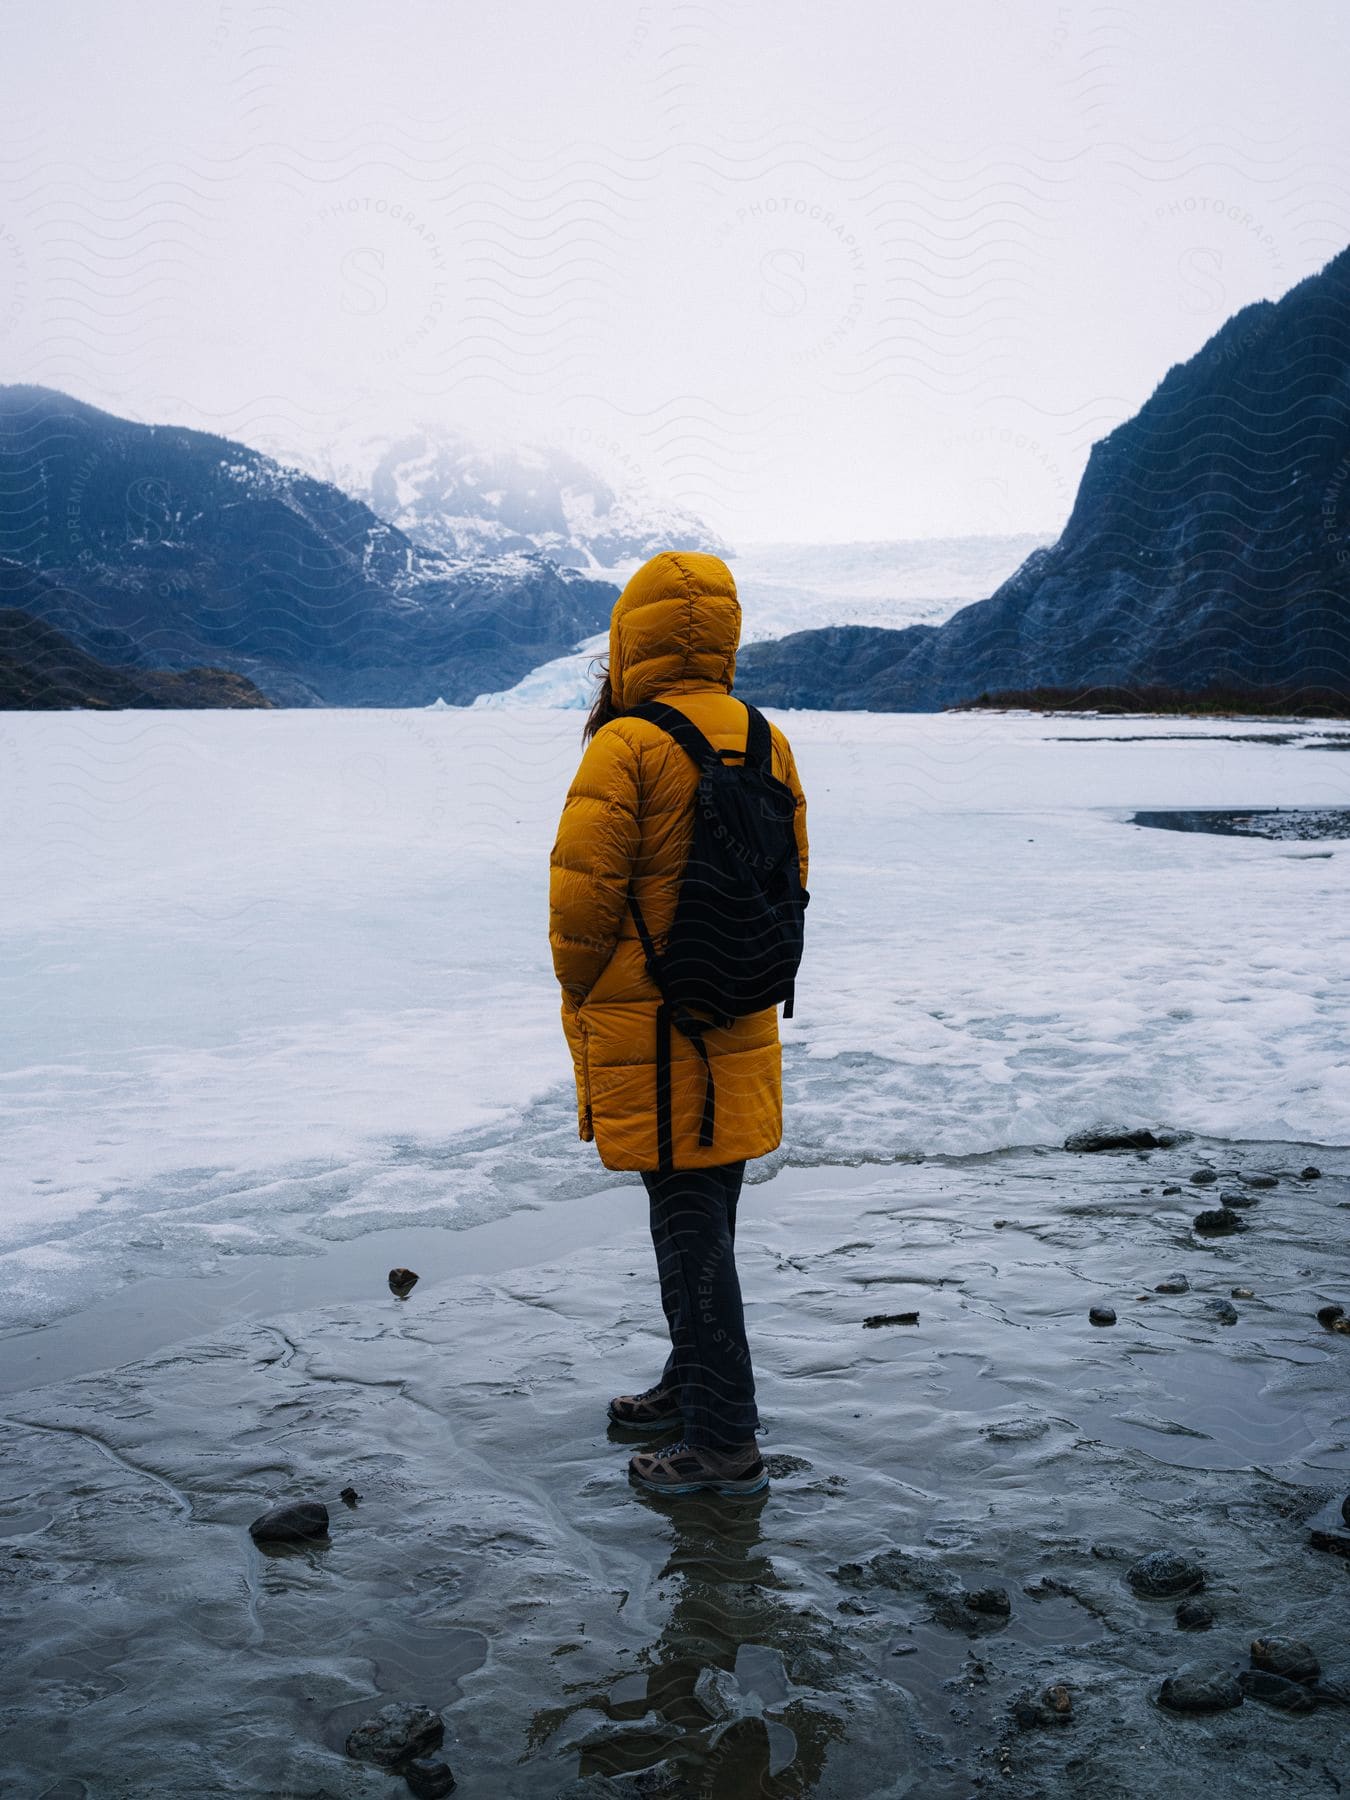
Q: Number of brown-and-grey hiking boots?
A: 2